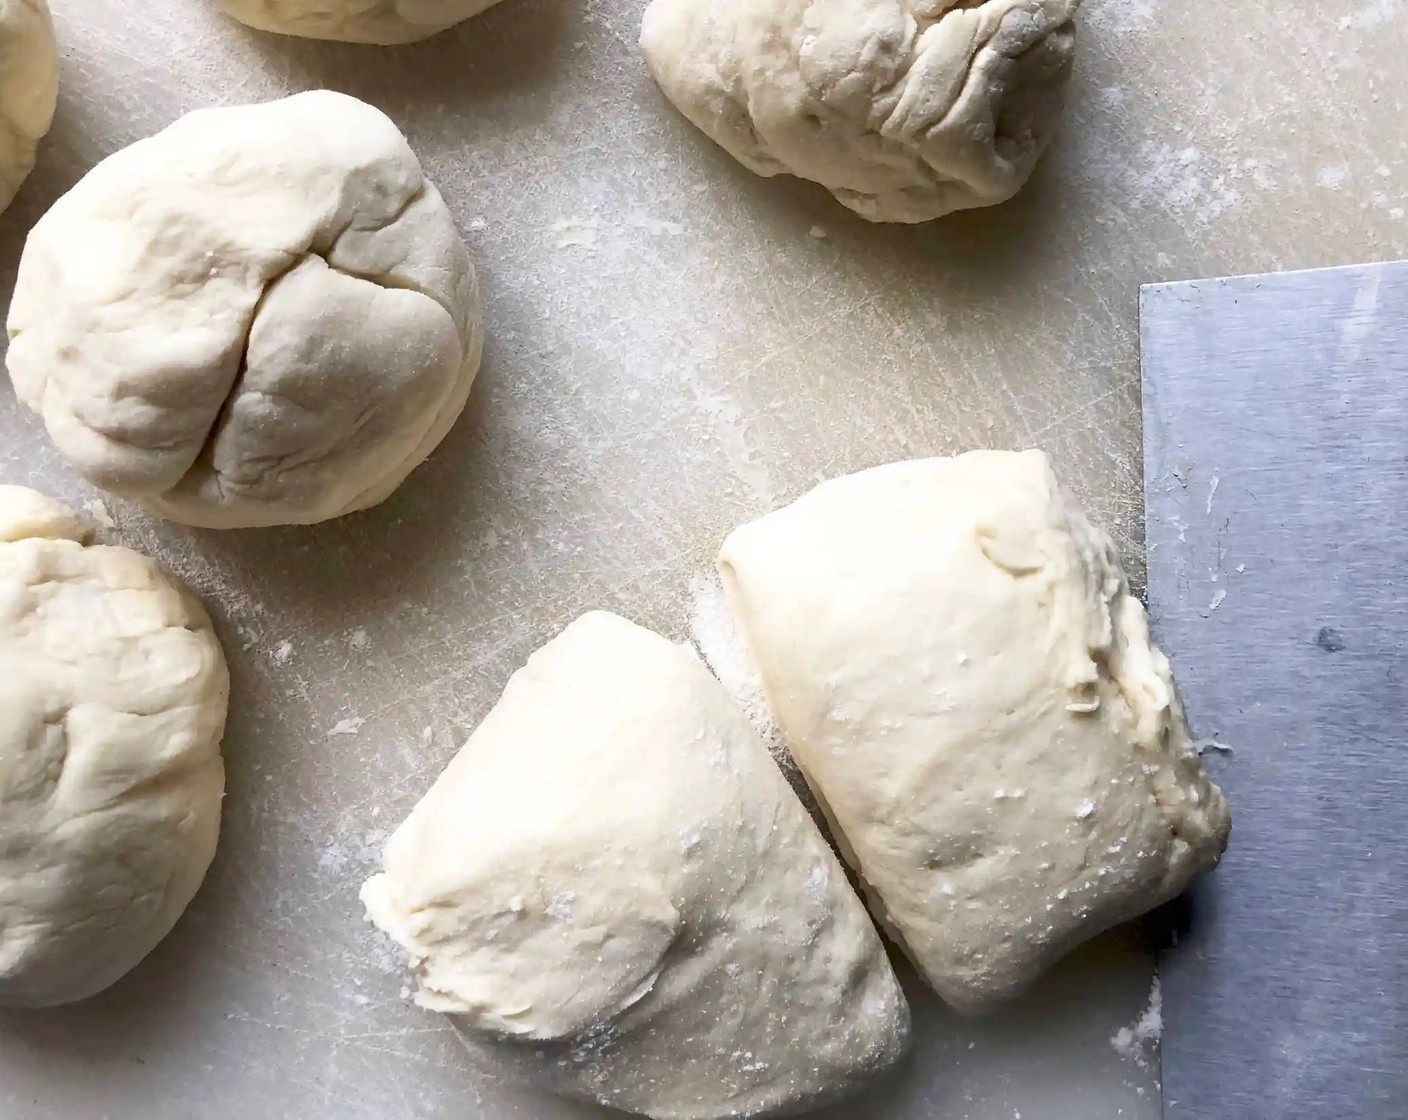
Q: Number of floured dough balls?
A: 7